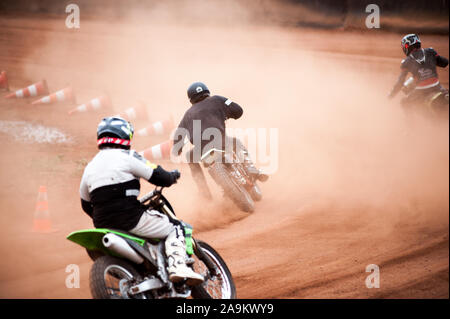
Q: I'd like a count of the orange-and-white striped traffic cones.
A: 8